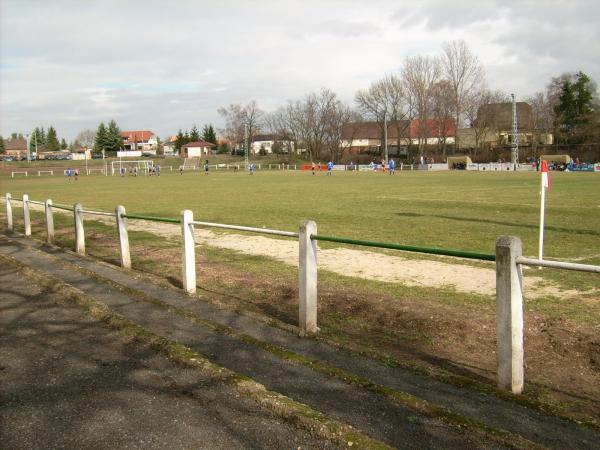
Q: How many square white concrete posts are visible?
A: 8